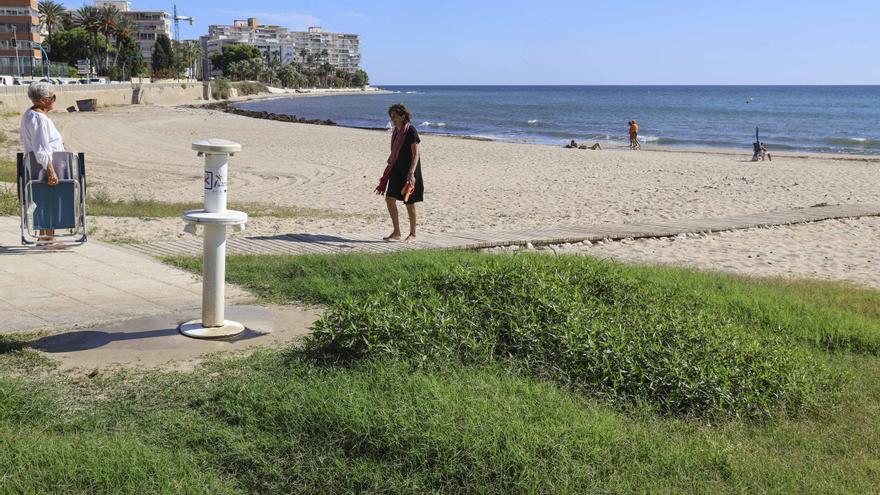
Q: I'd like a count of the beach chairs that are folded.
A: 1